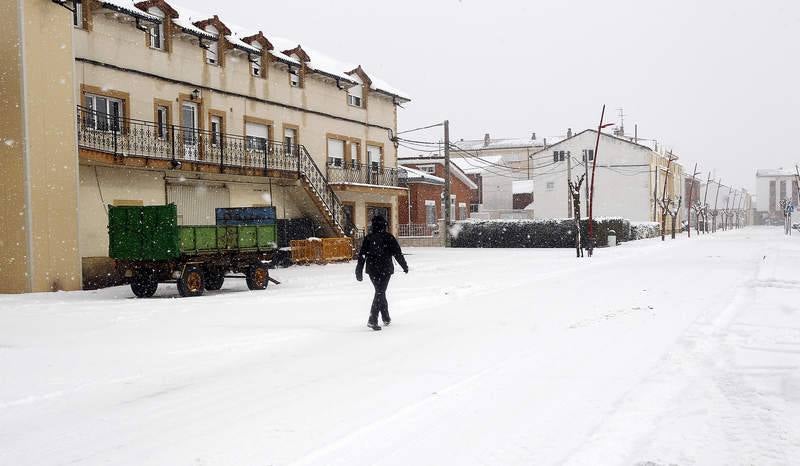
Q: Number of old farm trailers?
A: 1